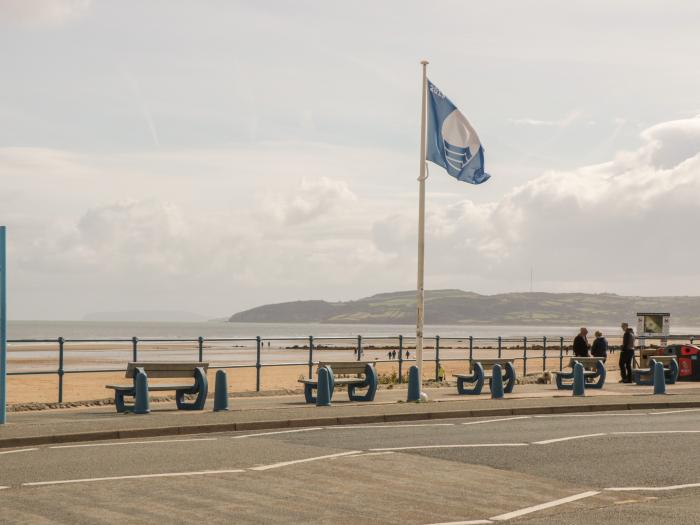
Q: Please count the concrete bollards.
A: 7